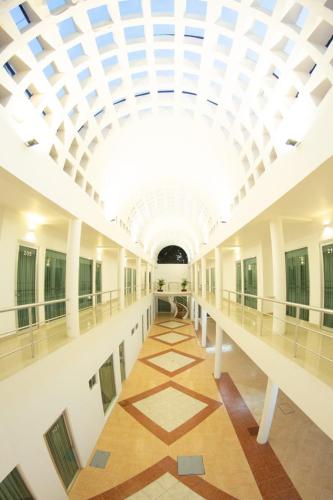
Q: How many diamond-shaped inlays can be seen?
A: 5